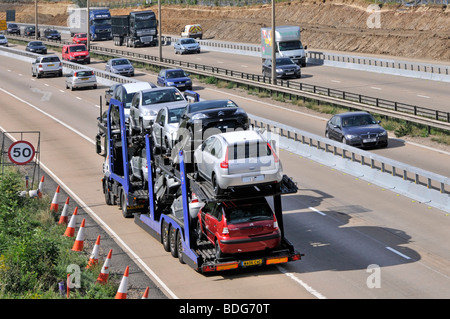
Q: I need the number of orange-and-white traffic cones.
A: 9